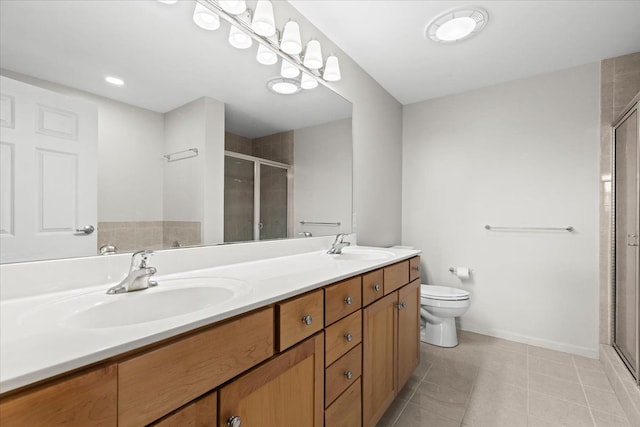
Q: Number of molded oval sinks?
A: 2